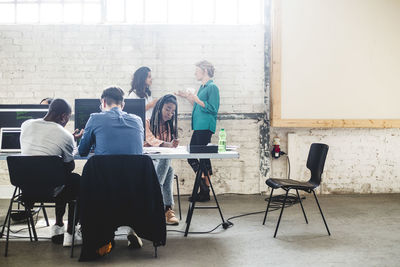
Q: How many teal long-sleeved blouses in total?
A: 1